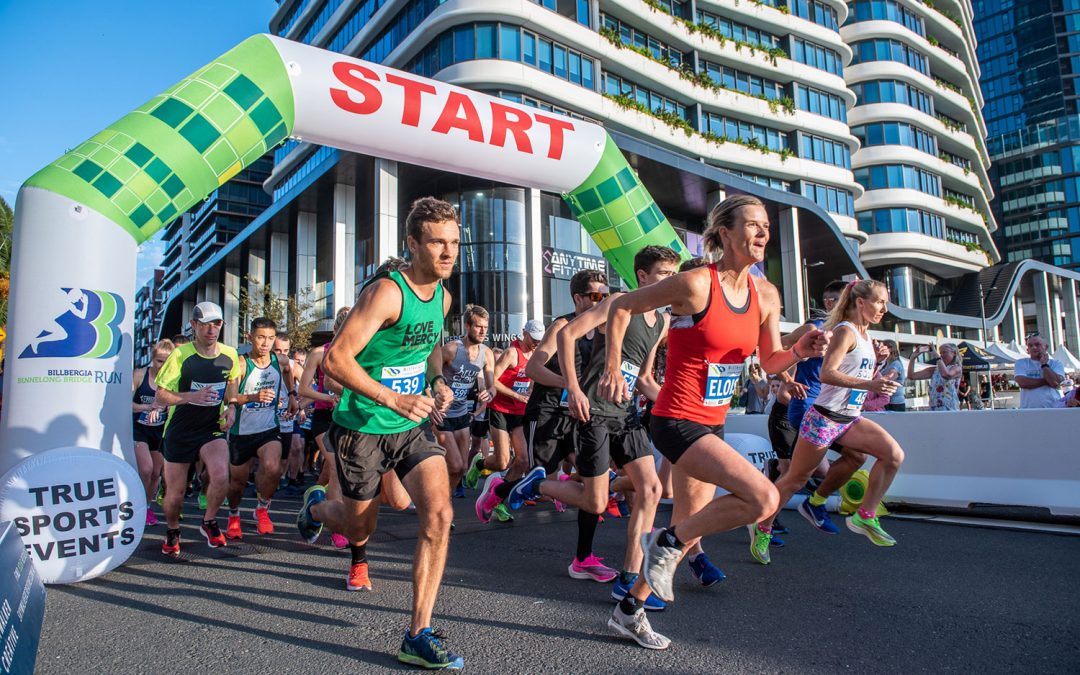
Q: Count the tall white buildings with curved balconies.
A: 2